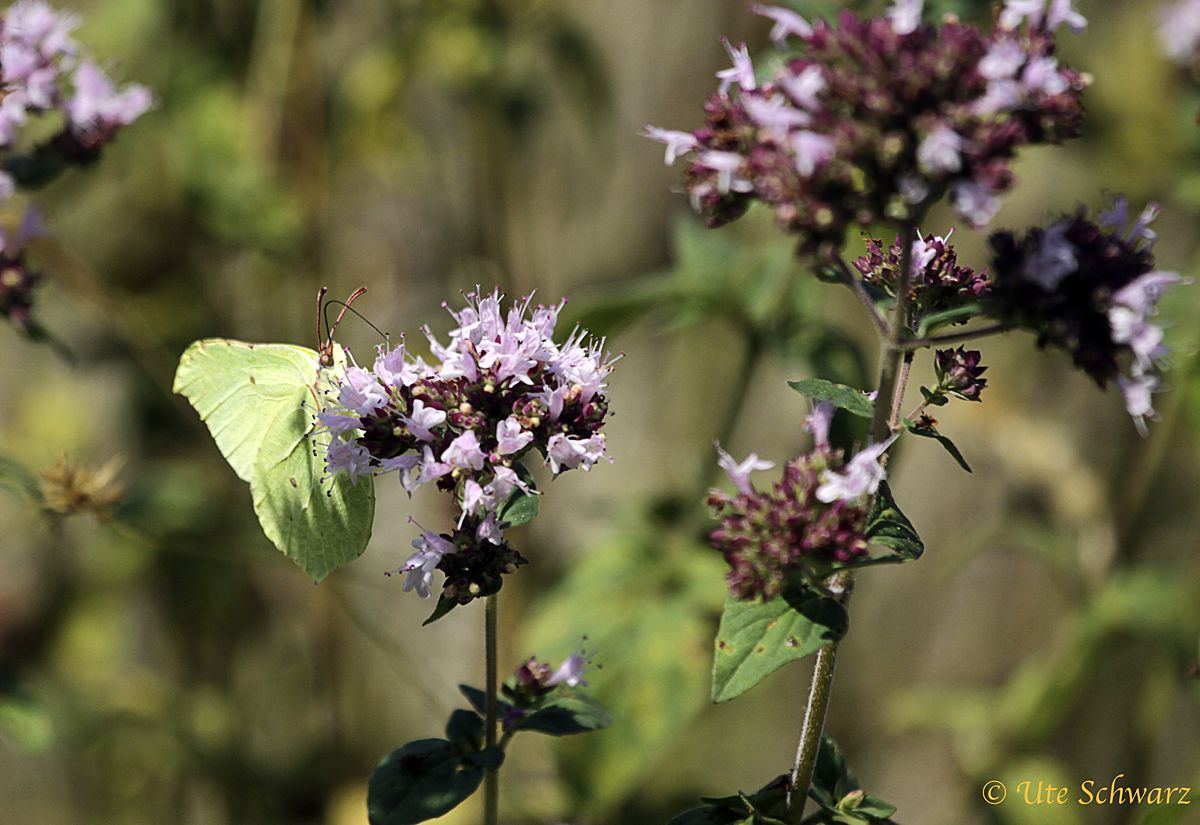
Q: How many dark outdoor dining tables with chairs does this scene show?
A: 0